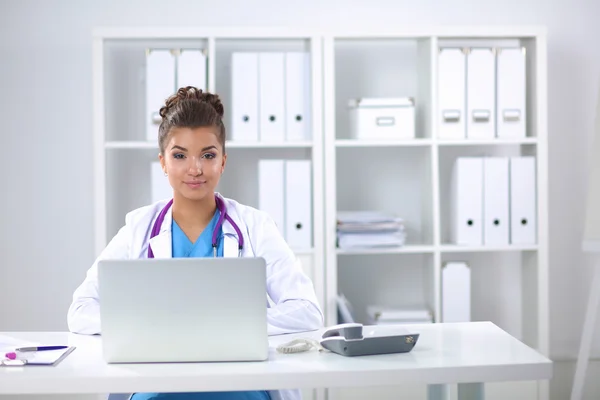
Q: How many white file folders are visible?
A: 15